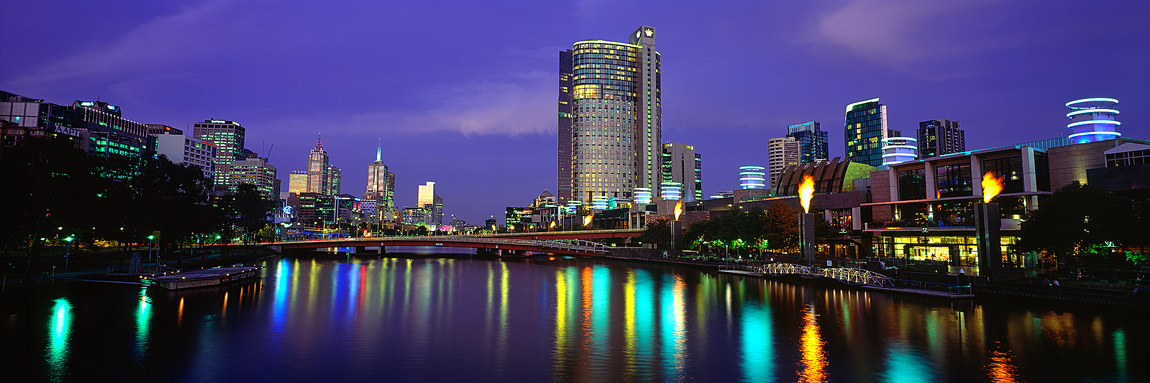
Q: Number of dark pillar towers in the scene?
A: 3